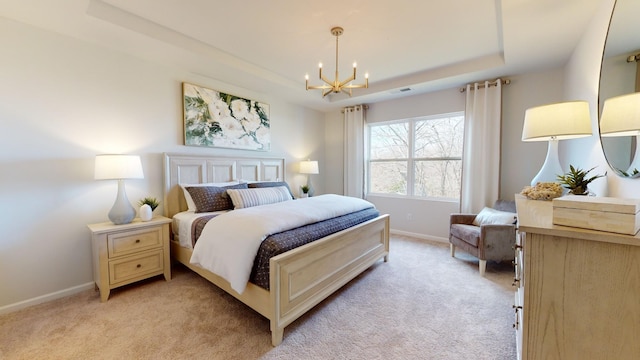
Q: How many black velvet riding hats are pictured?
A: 0